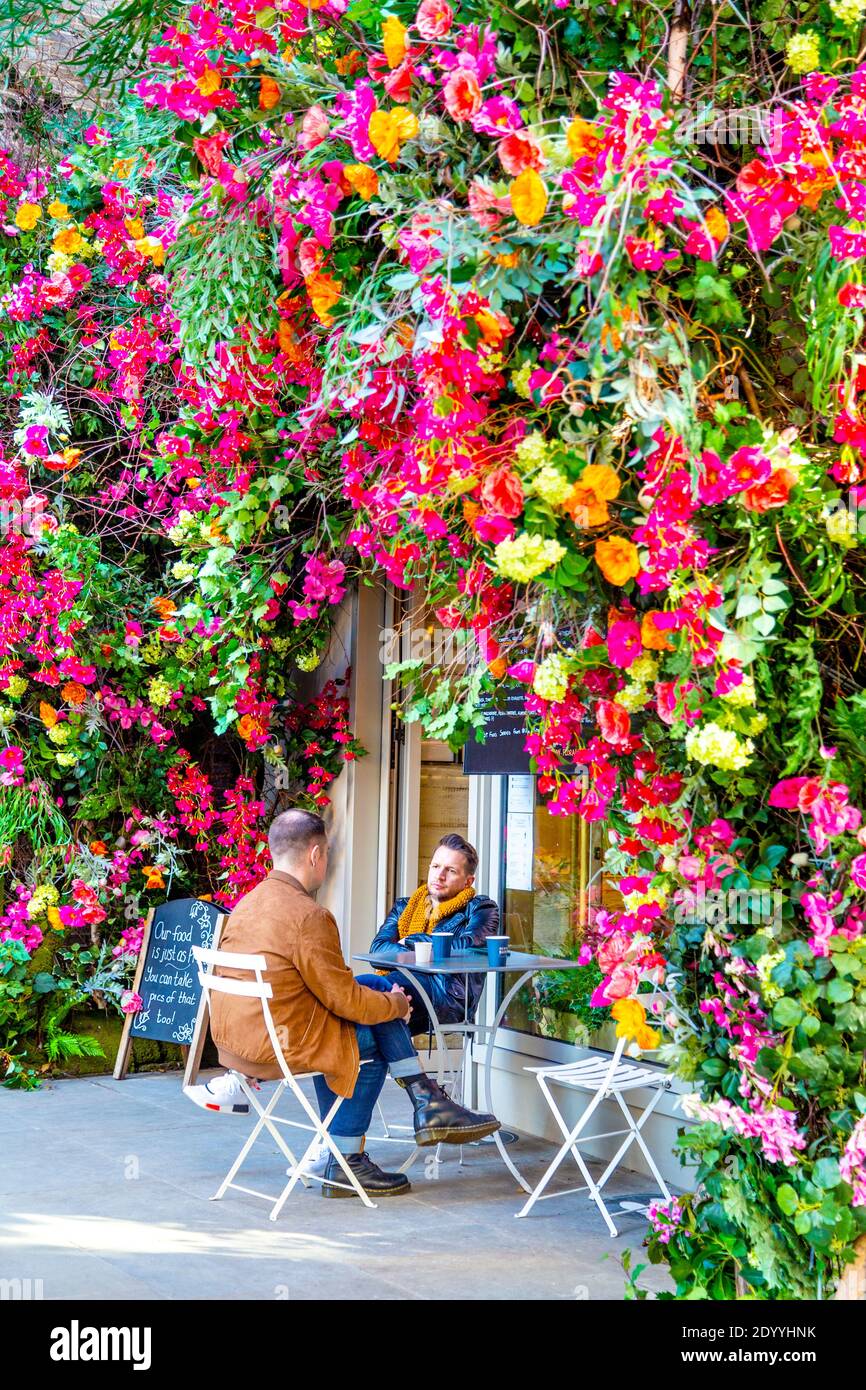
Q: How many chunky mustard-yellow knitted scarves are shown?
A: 1